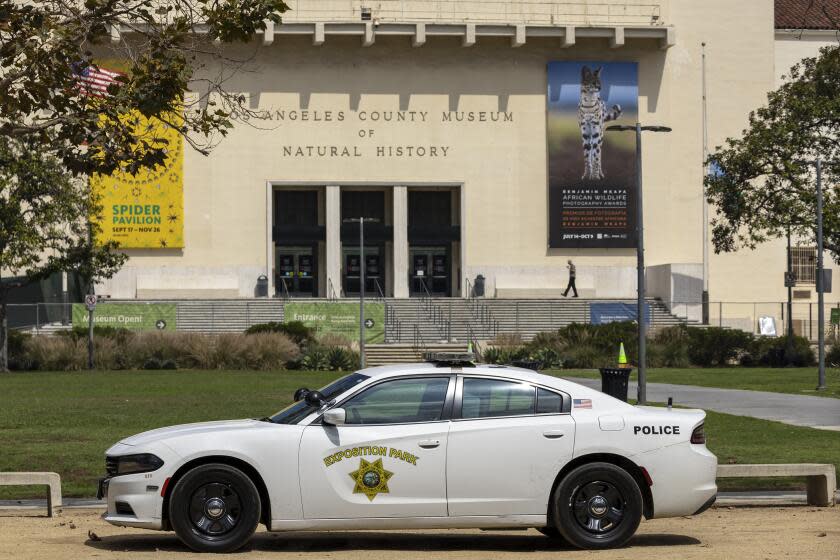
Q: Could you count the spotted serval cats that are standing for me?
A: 1